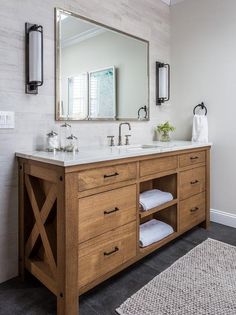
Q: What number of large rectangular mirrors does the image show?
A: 1